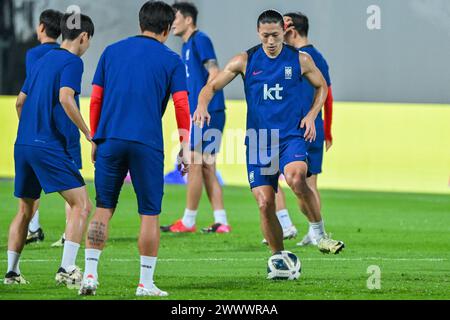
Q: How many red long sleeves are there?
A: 3